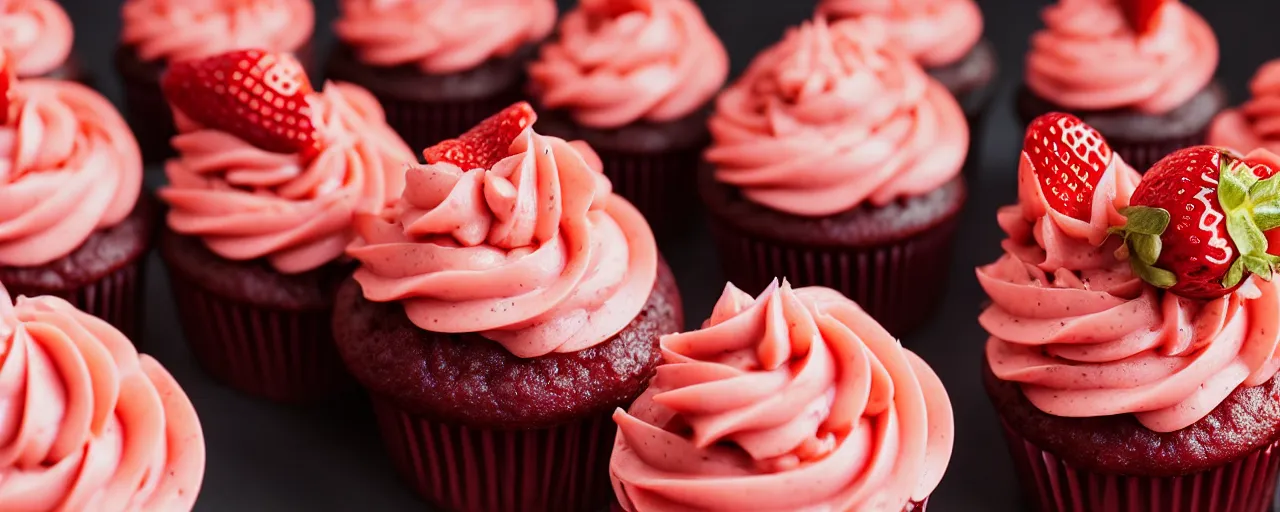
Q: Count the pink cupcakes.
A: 14